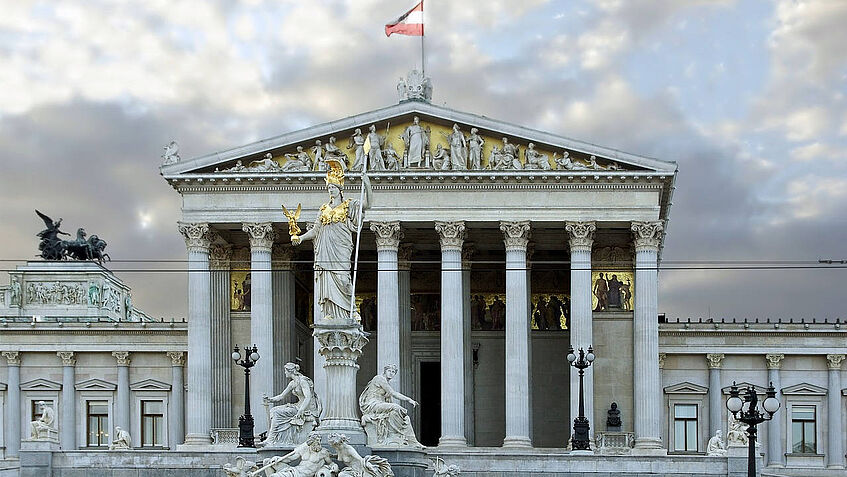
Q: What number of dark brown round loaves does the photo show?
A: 0